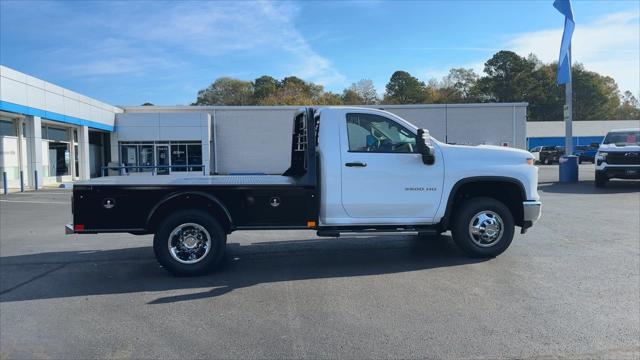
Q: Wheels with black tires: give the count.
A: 2